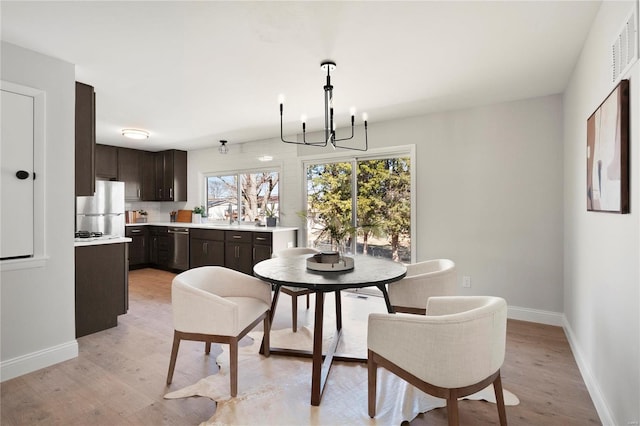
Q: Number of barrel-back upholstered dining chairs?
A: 4